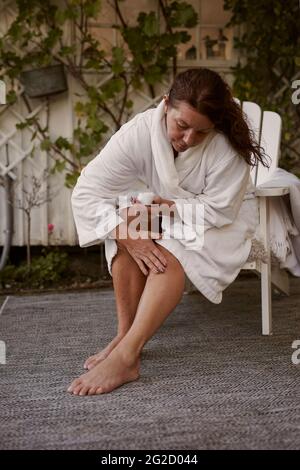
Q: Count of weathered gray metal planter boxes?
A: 1